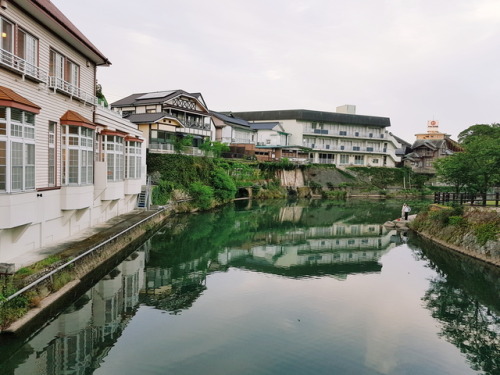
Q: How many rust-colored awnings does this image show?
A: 4